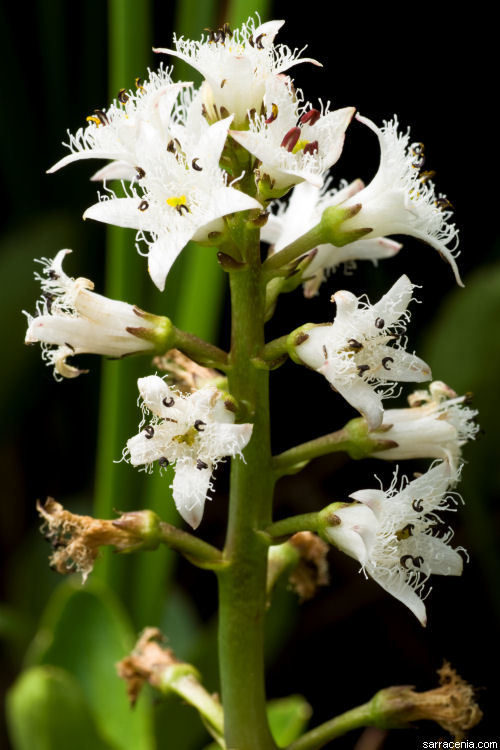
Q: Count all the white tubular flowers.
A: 11